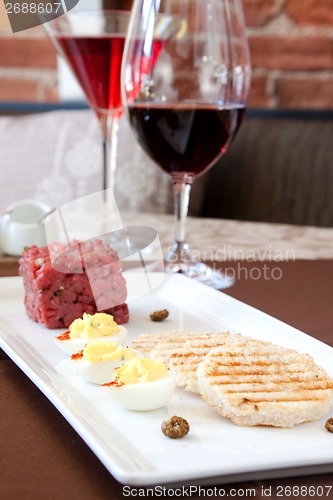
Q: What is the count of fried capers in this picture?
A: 3